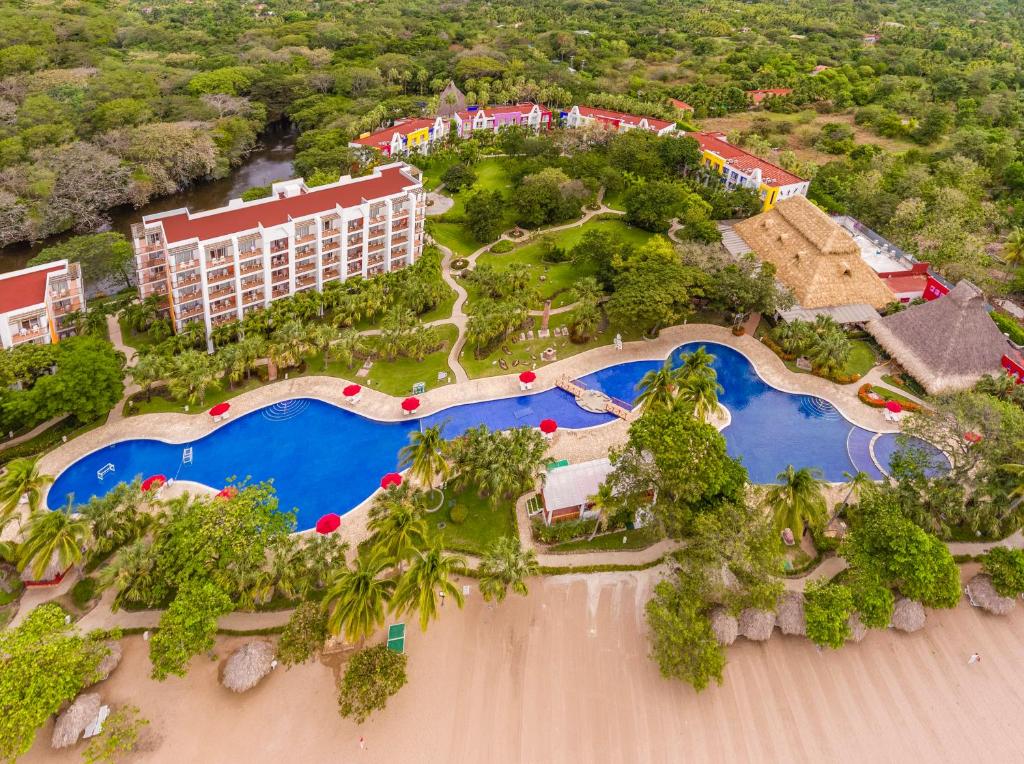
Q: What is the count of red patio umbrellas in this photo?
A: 11